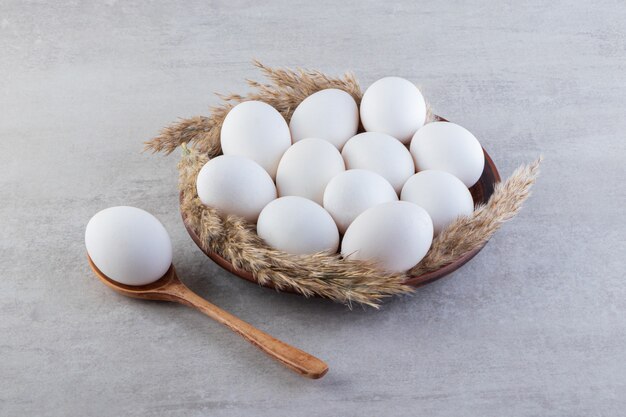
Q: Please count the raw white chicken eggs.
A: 12